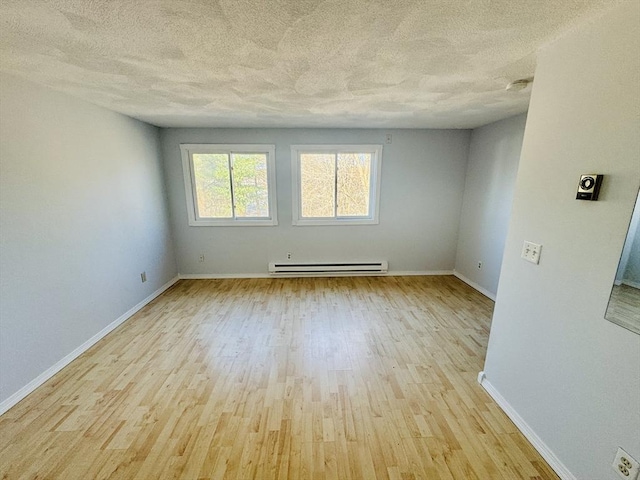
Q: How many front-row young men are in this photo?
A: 0